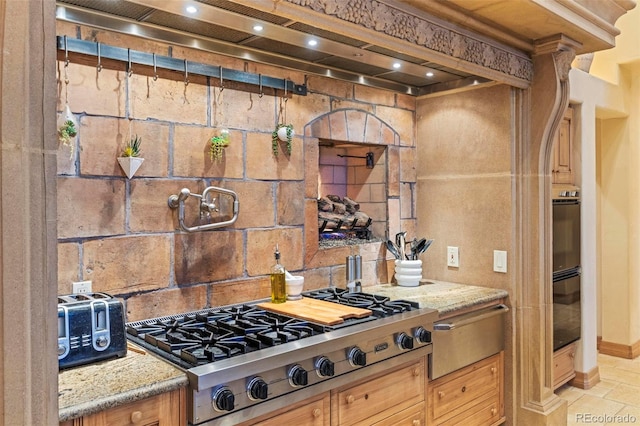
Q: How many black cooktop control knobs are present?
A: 7